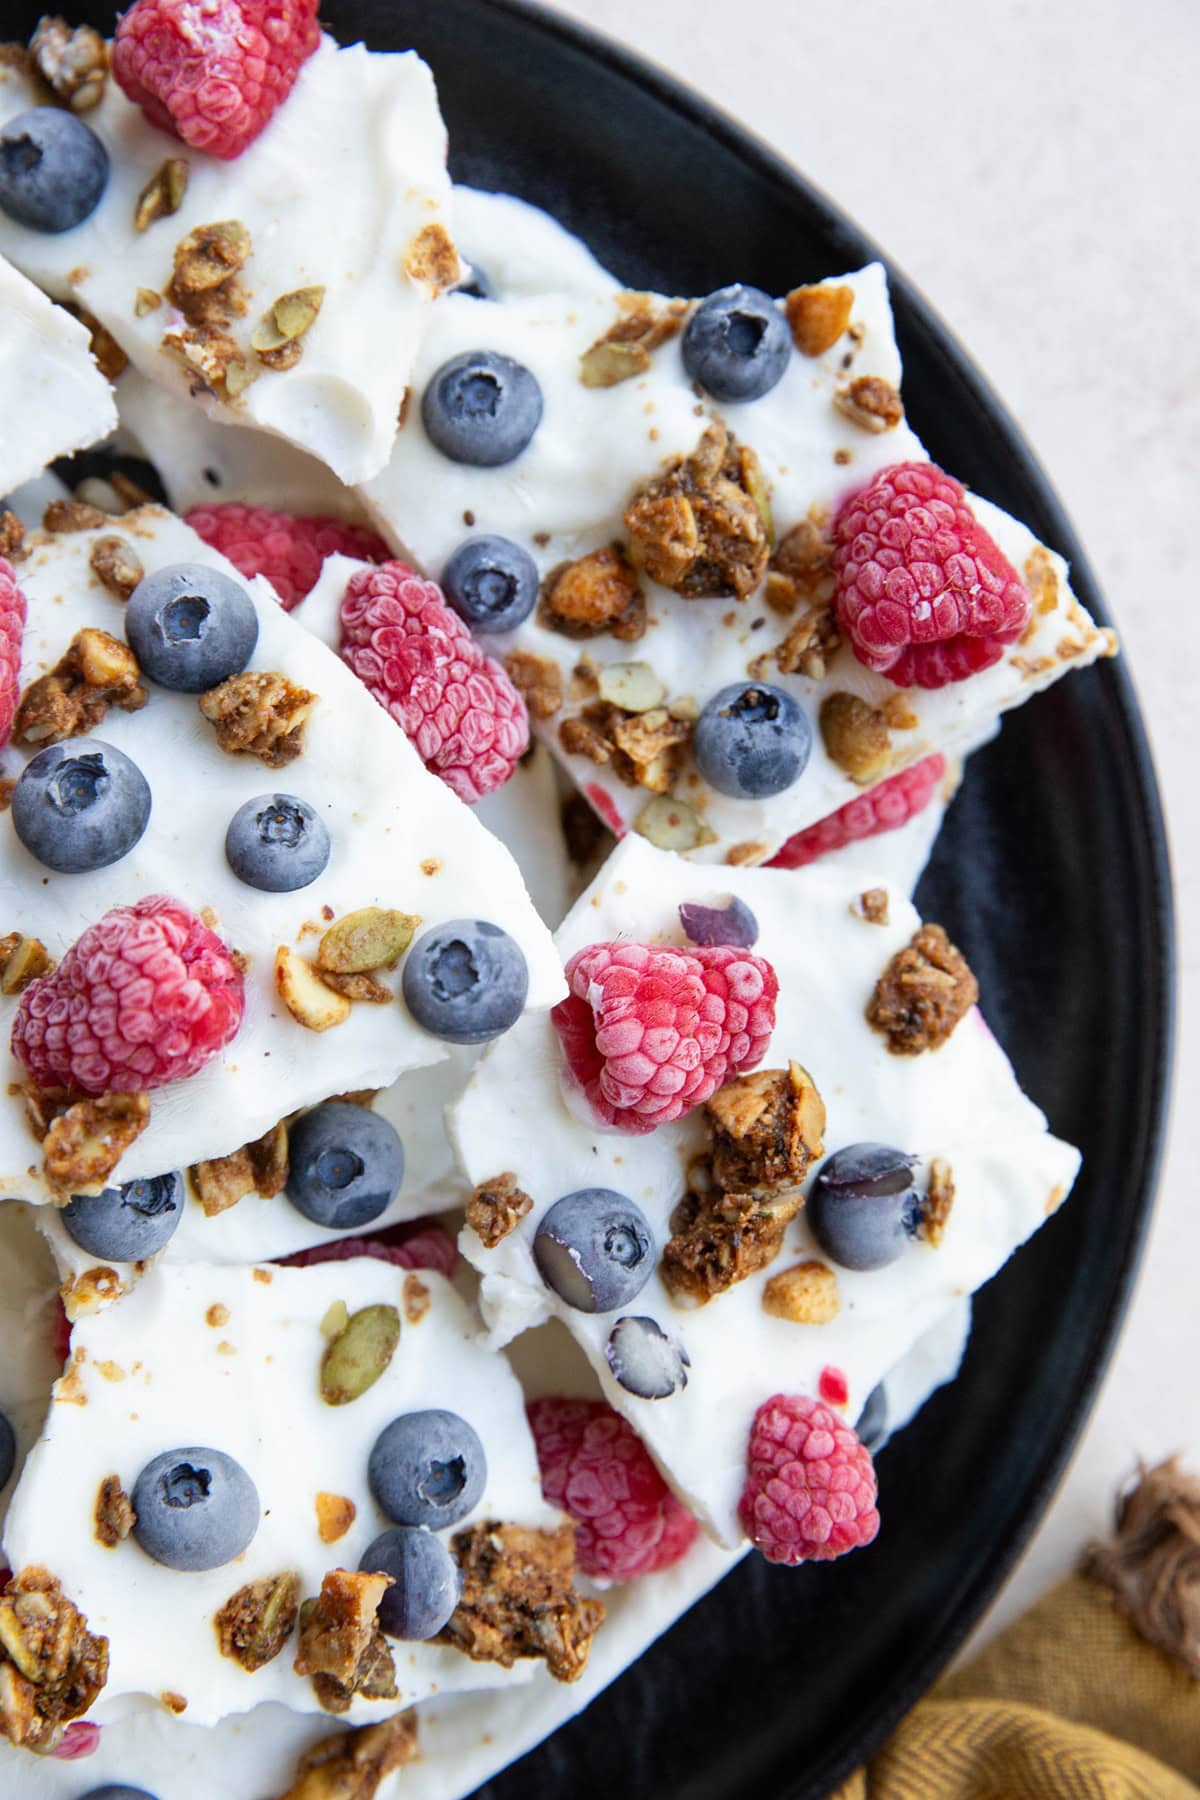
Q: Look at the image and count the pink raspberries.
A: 11